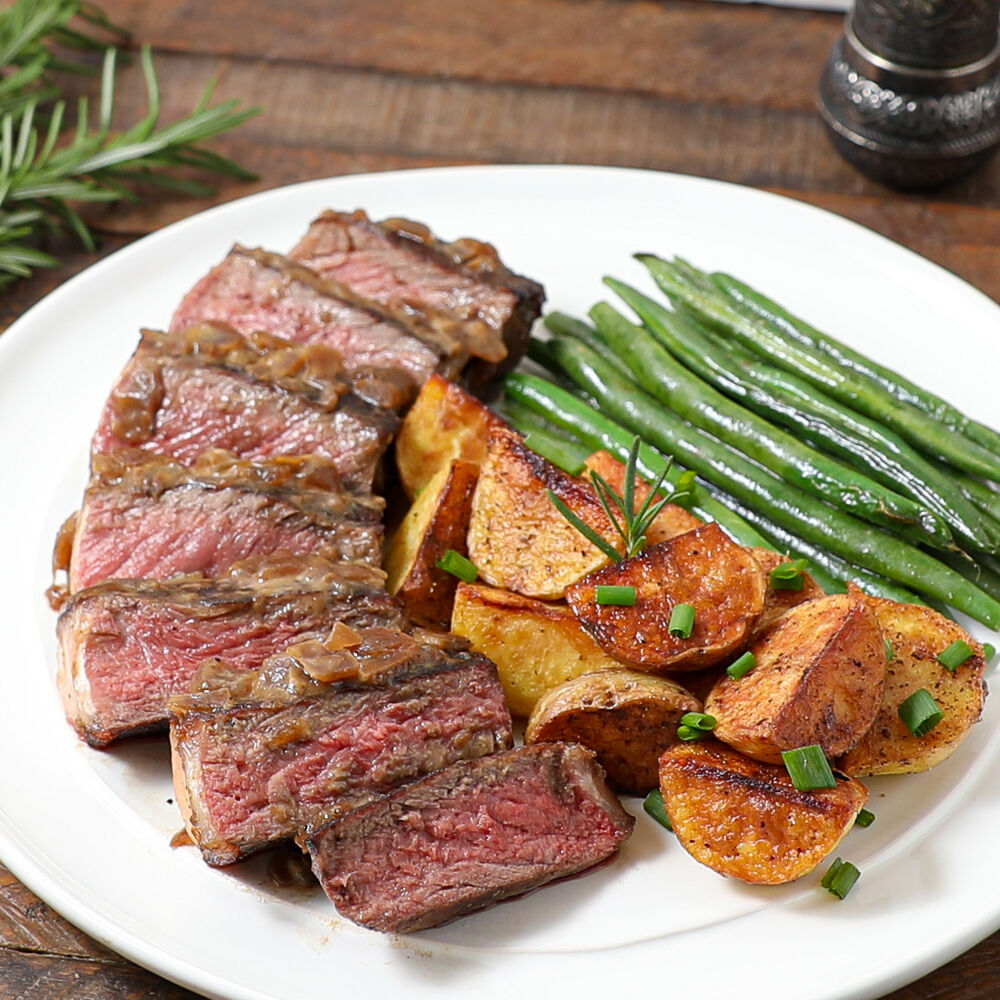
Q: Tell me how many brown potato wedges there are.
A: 11